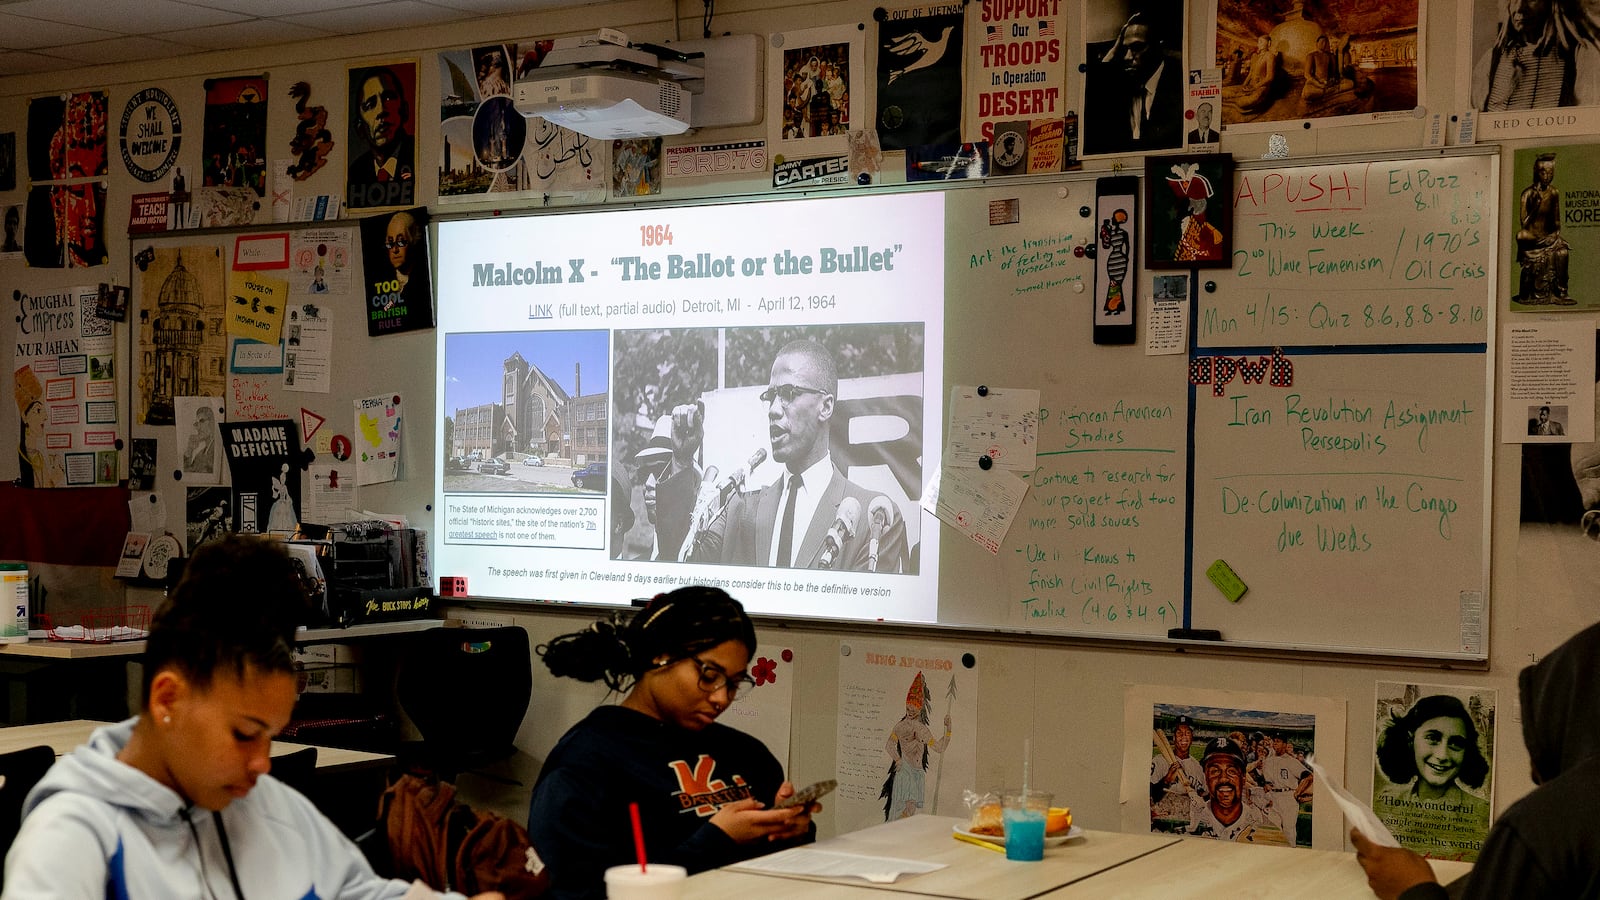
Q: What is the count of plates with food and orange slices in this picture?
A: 1